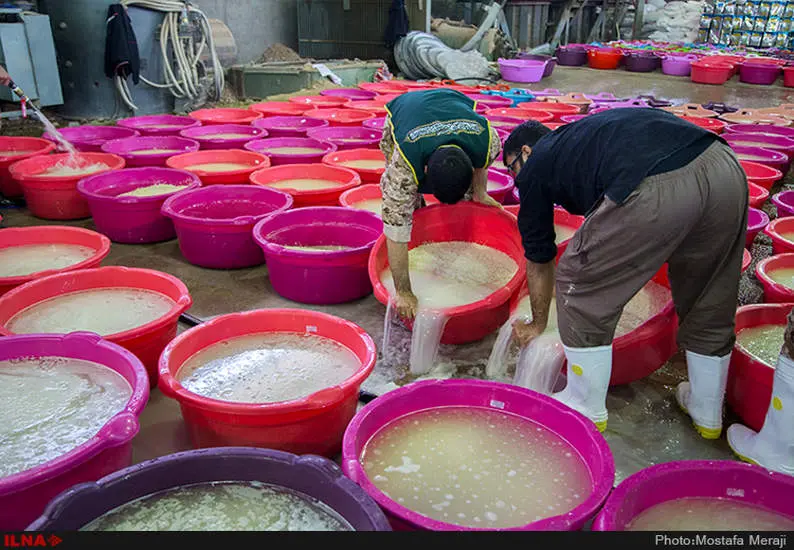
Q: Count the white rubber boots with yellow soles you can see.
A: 3